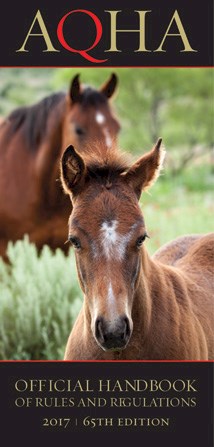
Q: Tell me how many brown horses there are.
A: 2